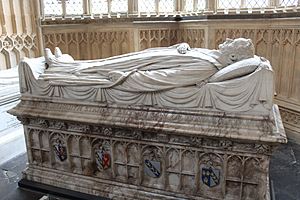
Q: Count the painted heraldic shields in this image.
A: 4